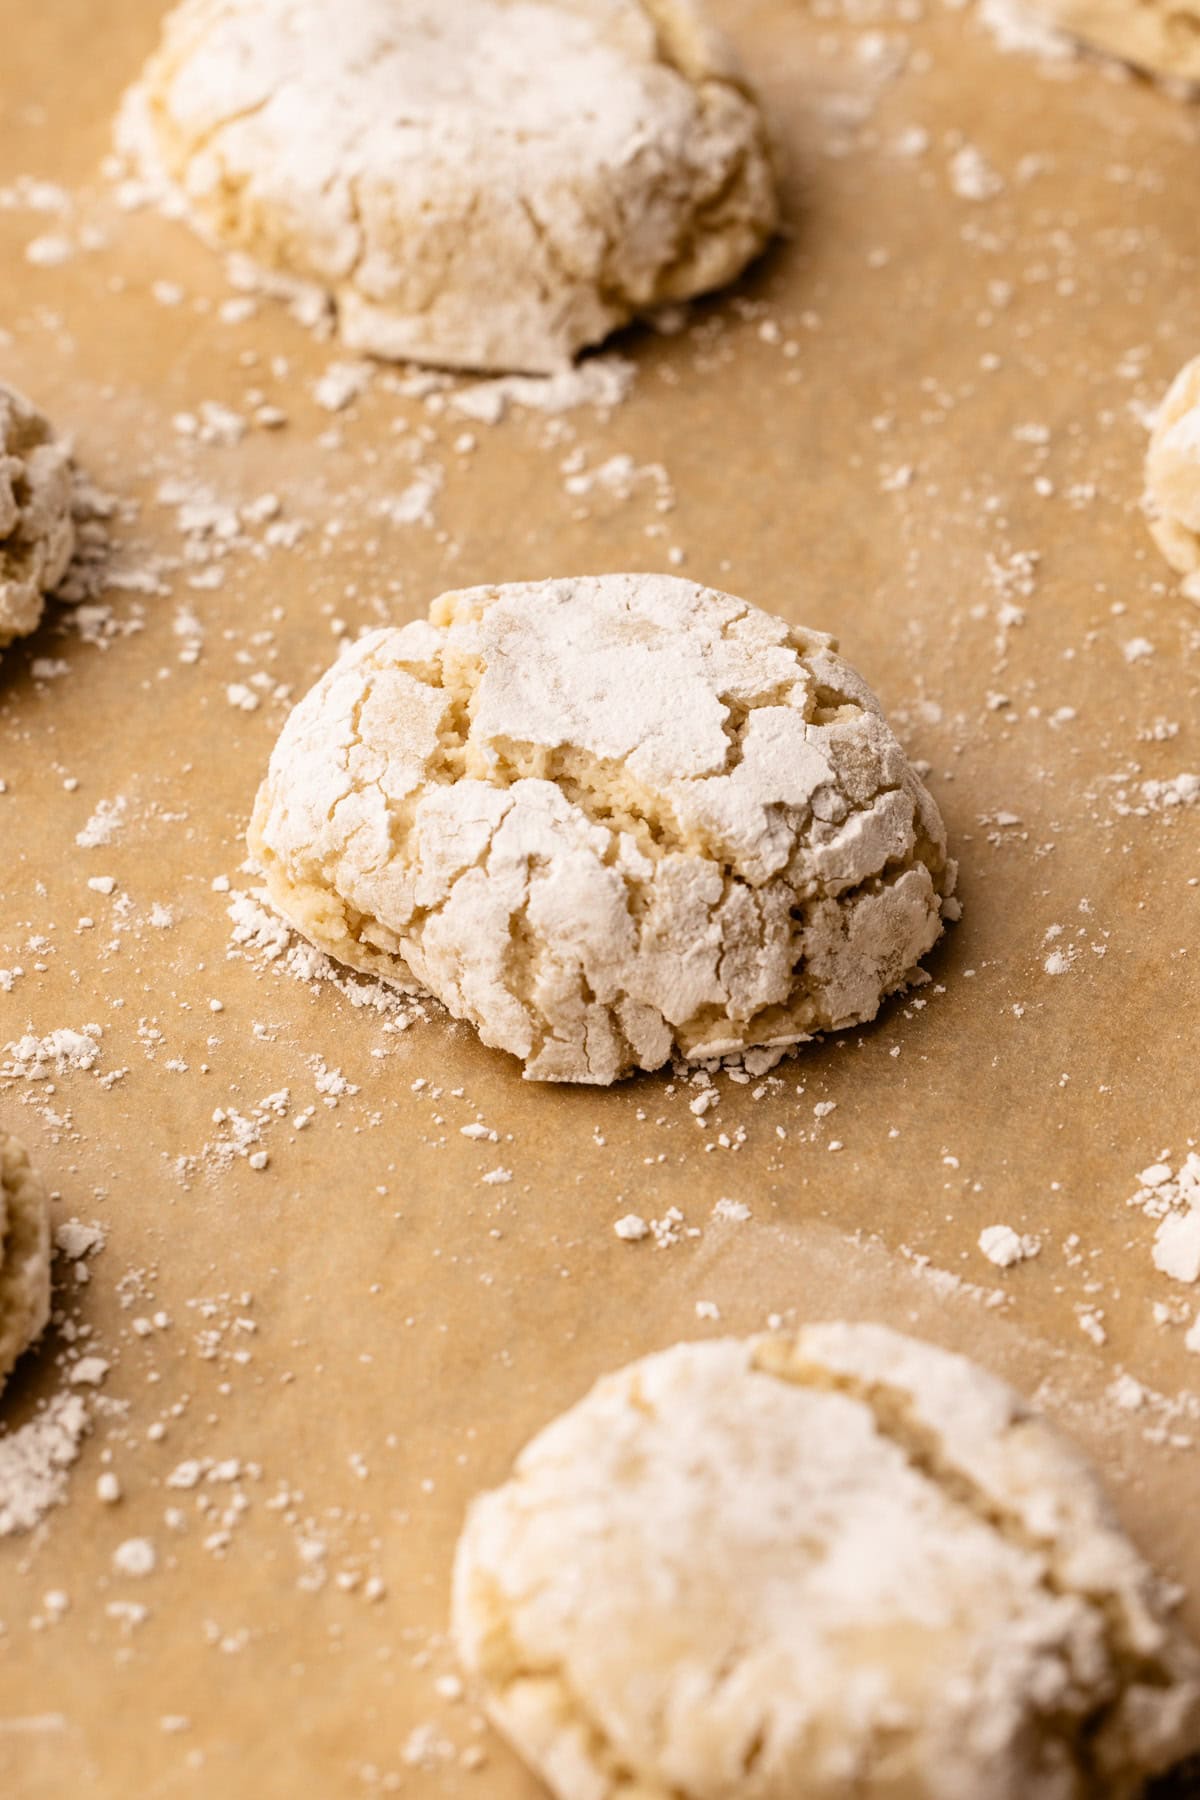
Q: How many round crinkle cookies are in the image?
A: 7